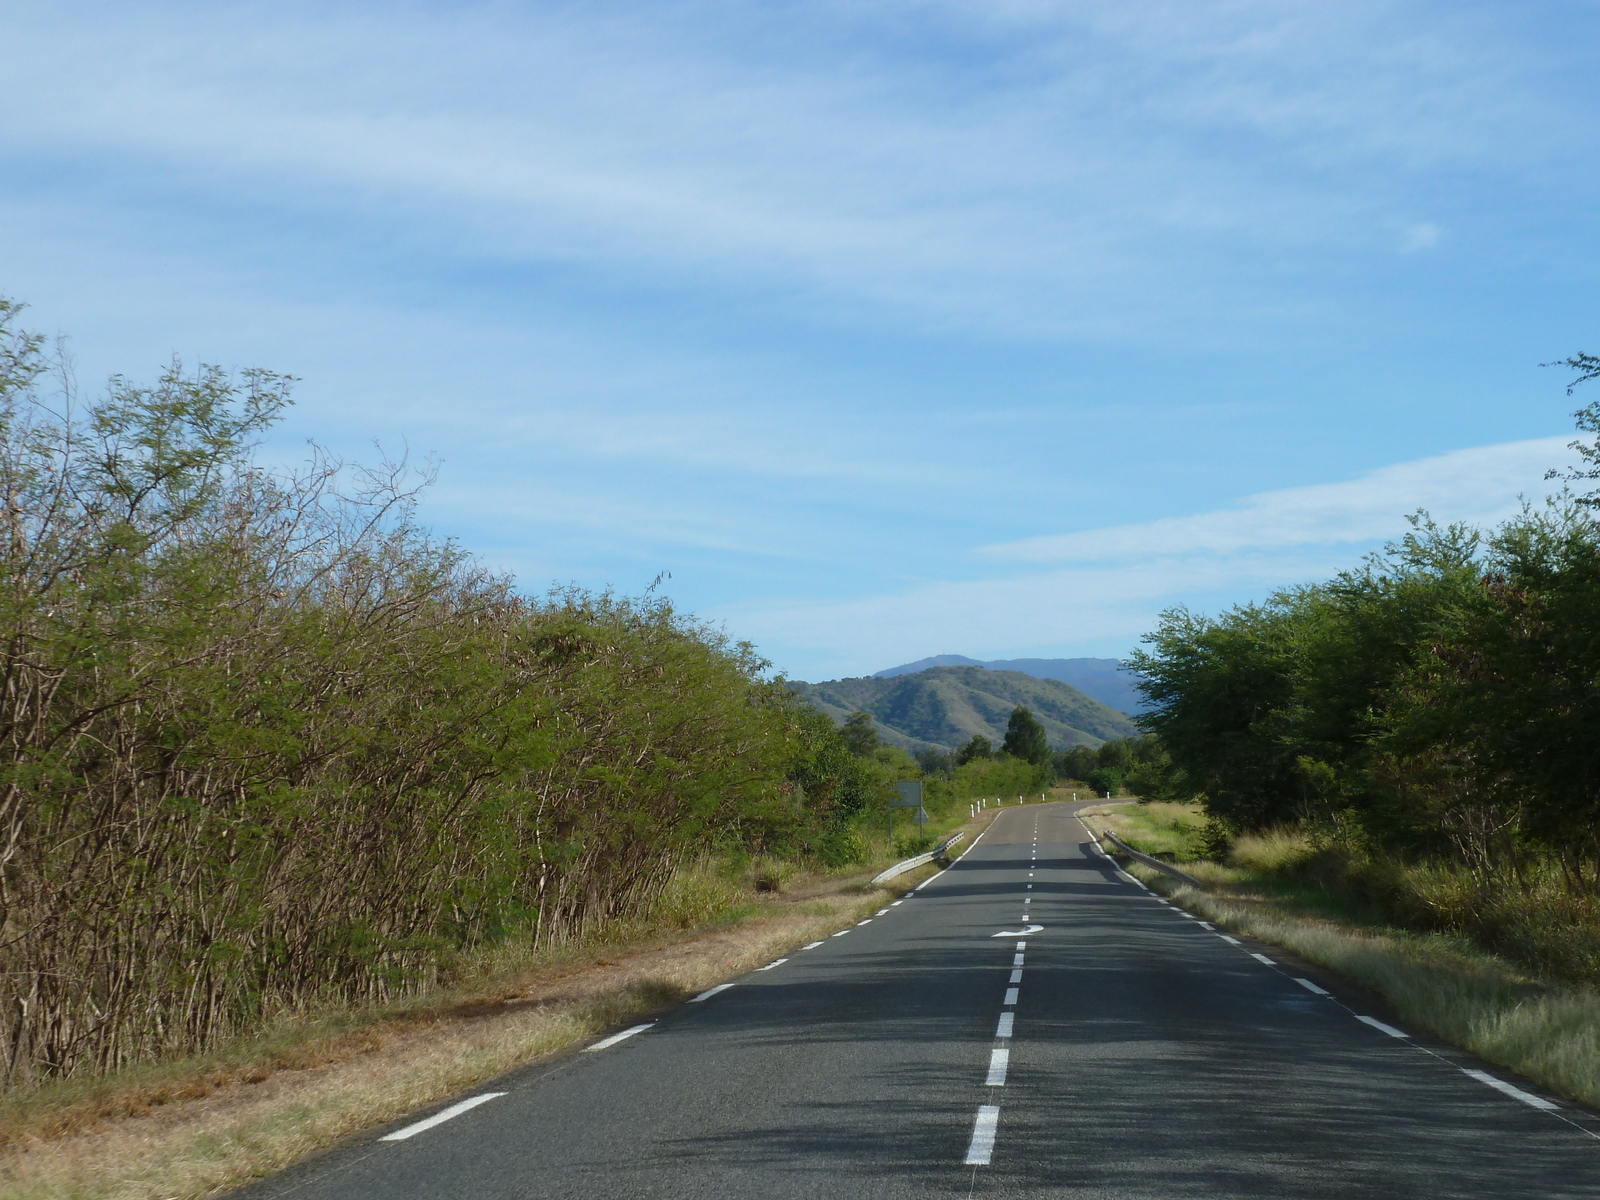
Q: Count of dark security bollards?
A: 0